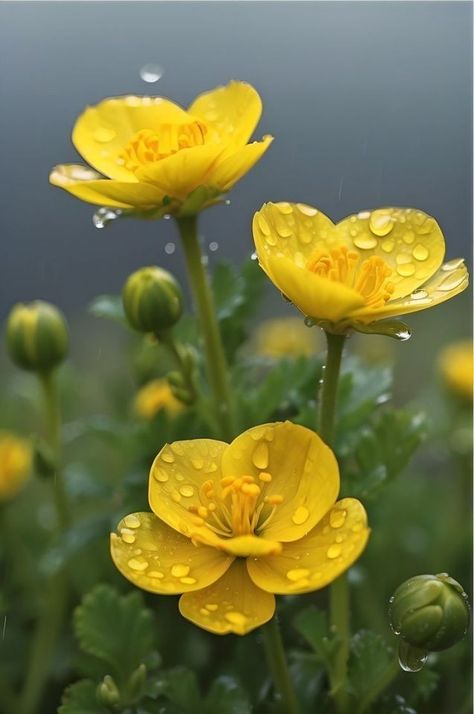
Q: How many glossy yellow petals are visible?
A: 14